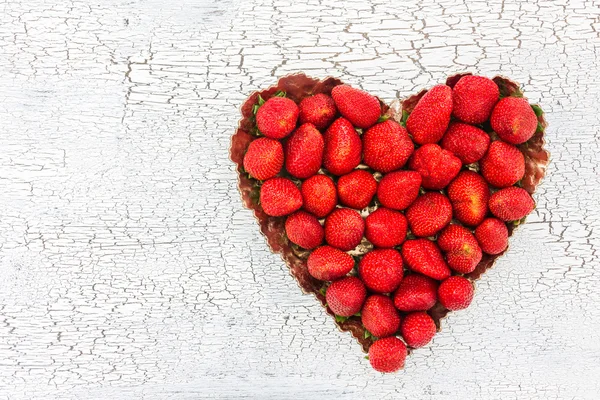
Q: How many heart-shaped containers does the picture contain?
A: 1